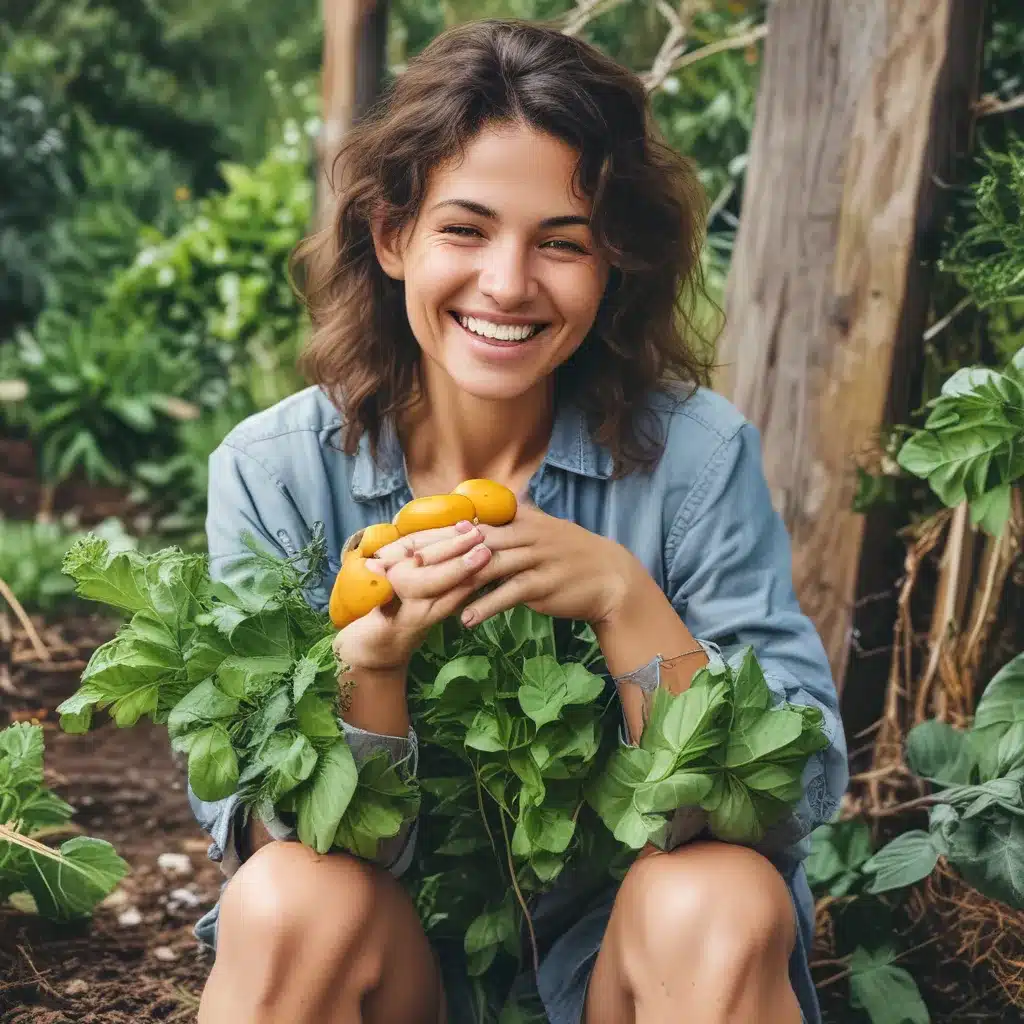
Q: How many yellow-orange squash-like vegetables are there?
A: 4